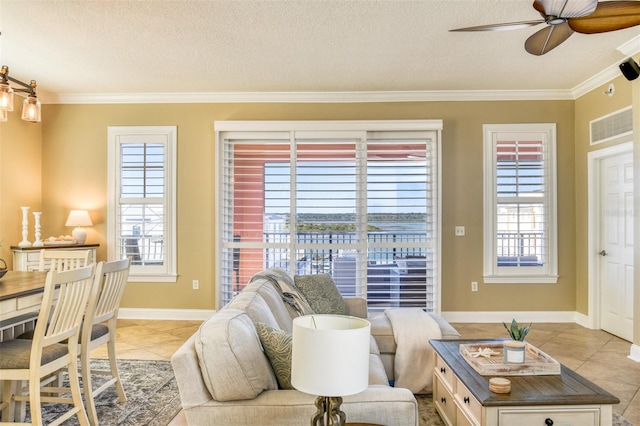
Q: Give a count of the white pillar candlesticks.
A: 2